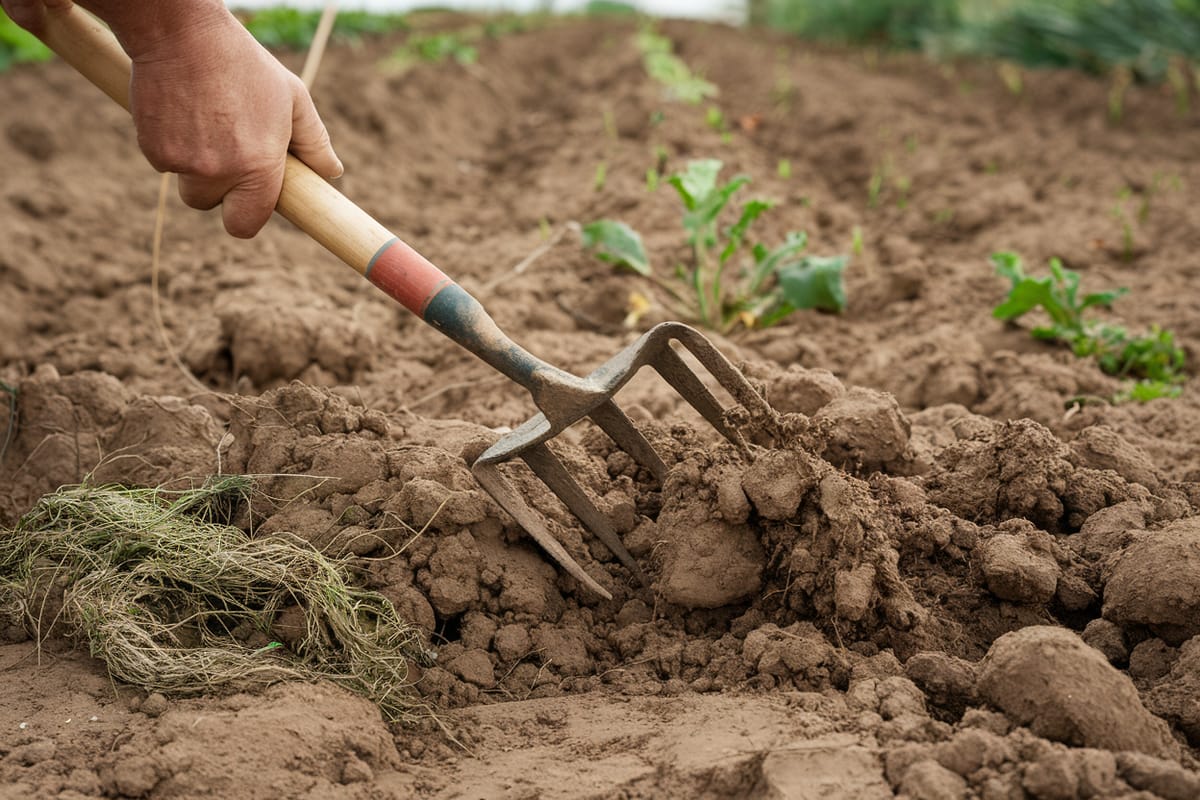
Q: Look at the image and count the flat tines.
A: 5